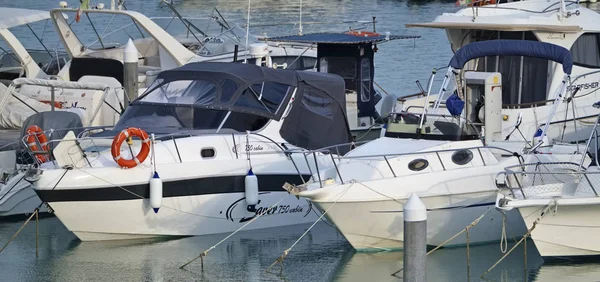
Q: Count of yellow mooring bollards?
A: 0